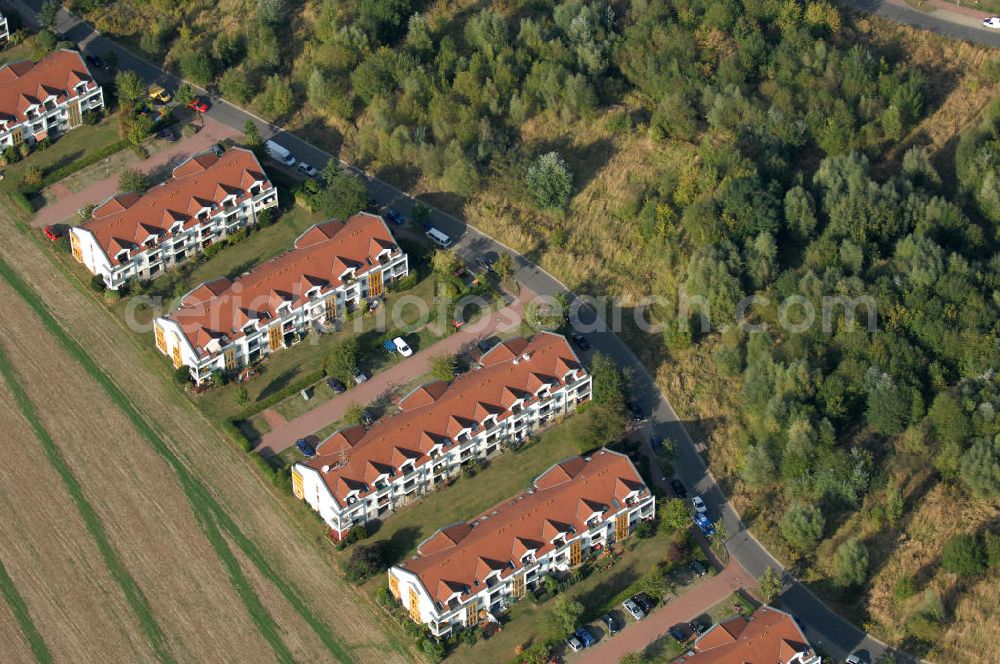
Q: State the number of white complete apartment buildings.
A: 4